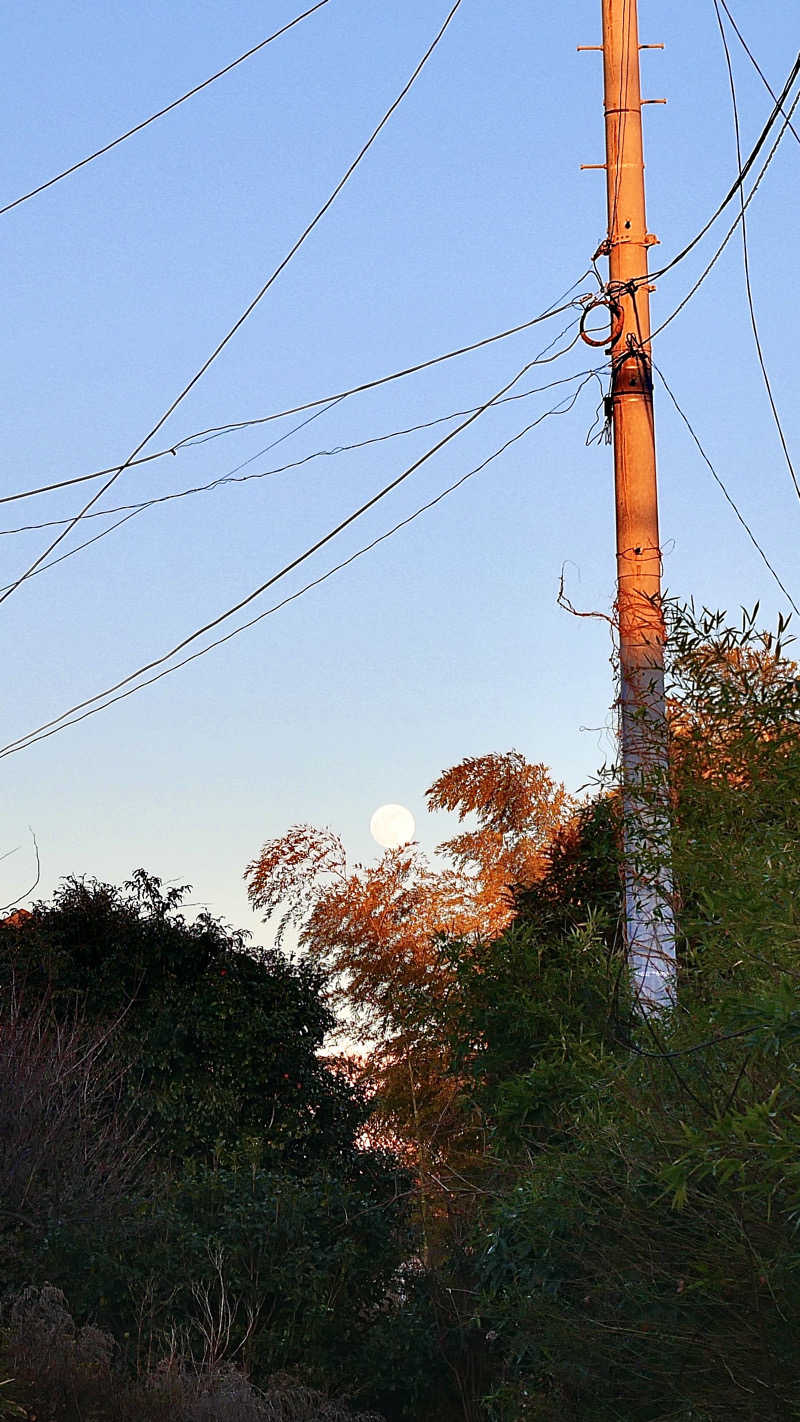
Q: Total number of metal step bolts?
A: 4